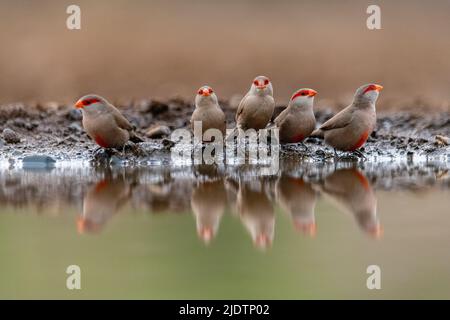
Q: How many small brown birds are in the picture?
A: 5